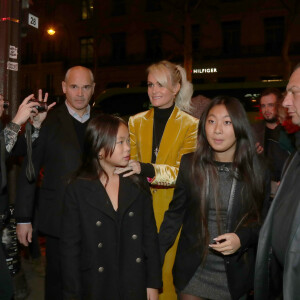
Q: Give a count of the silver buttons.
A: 6